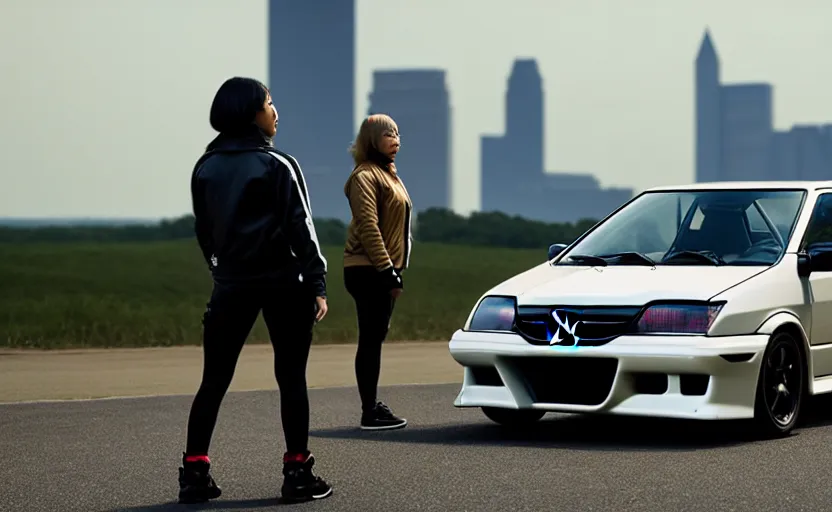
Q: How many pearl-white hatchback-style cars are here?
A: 1